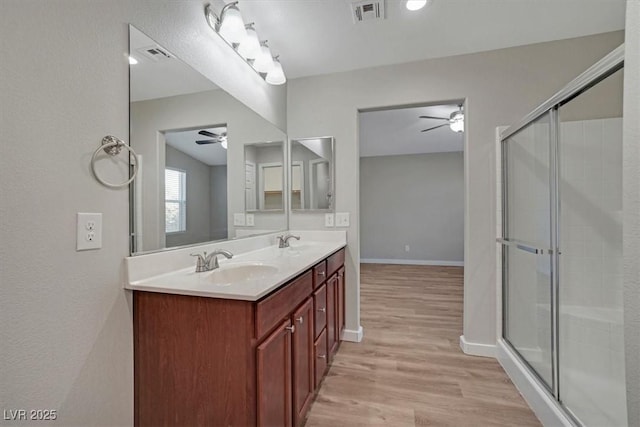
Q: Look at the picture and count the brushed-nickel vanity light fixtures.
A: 1